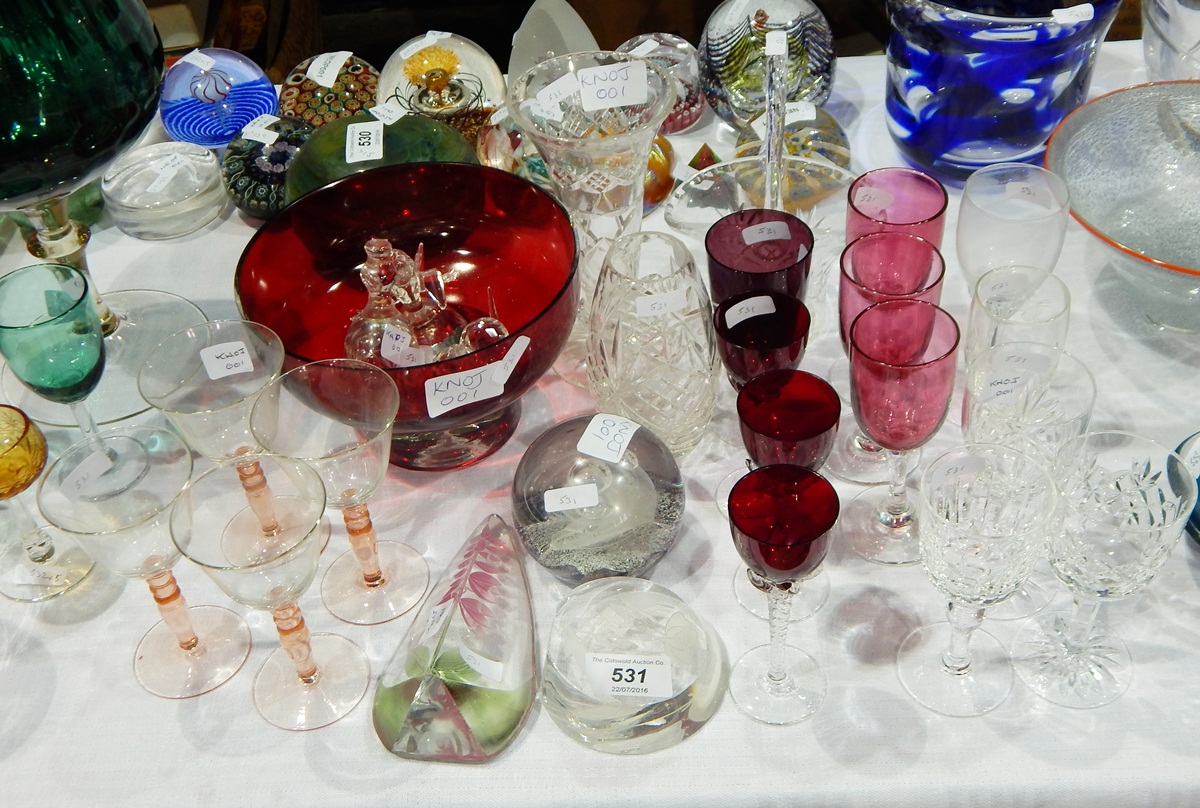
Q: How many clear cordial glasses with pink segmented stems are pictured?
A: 4